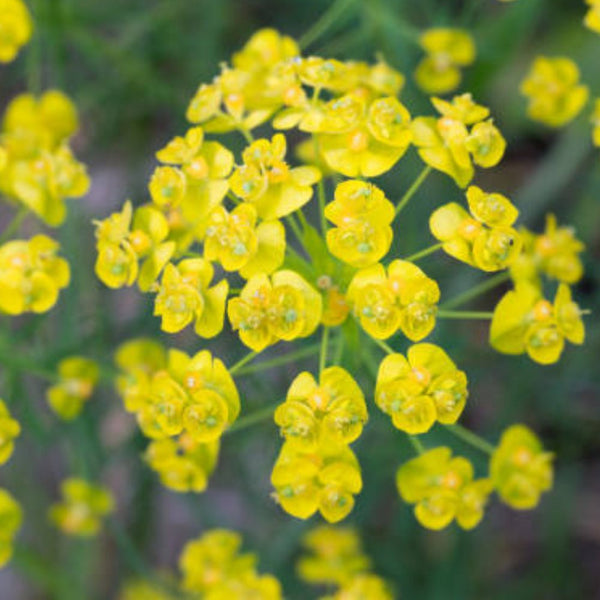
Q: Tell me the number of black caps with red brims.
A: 0